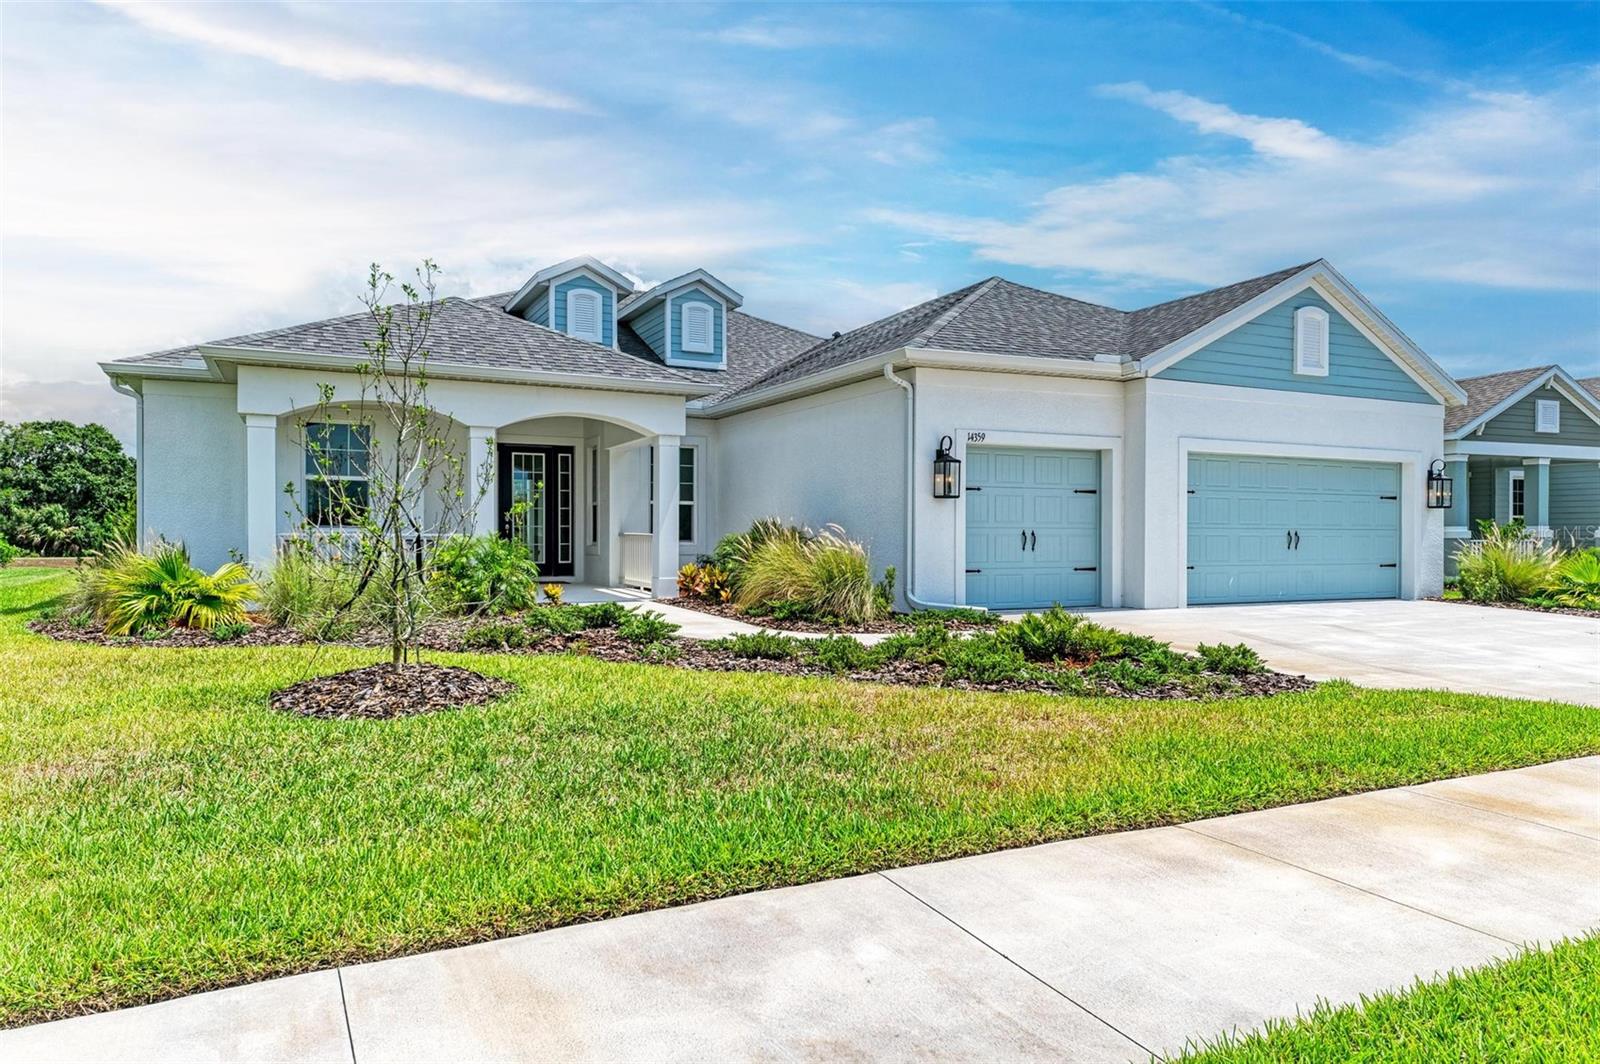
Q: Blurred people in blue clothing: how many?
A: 0